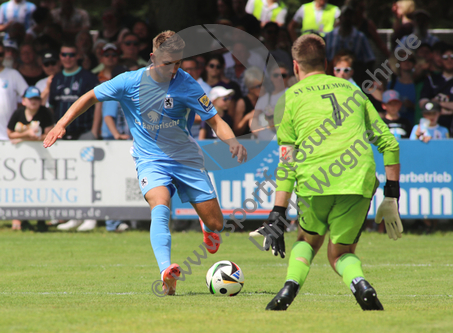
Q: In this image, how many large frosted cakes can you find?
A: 0